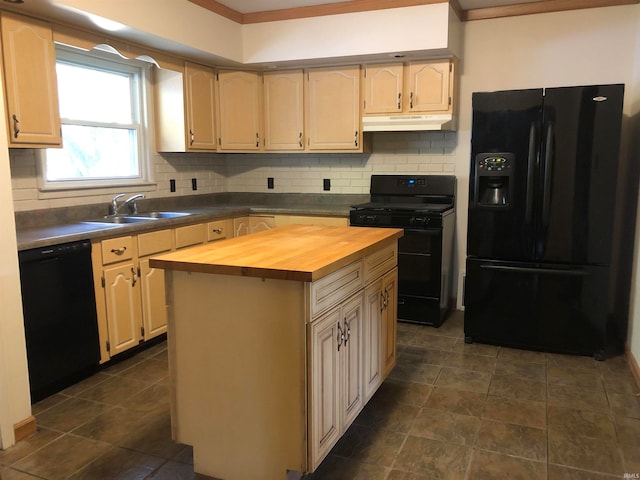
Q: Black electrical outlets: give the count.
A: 4